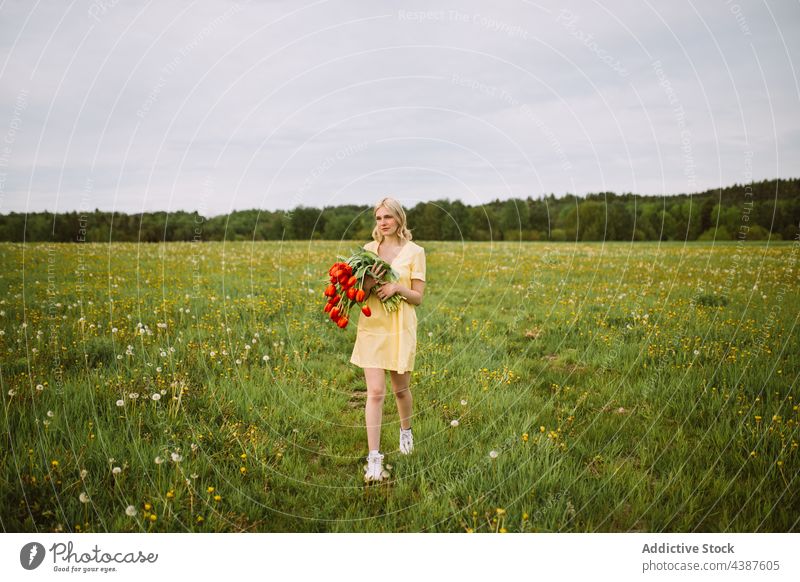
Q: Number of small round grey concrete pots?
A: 0